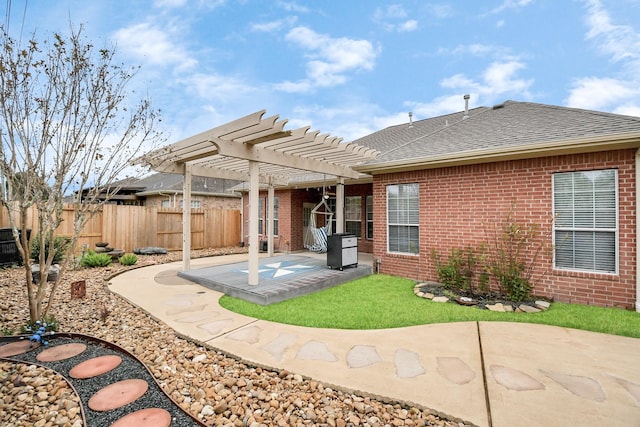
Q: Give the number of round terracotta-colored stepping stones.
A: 5